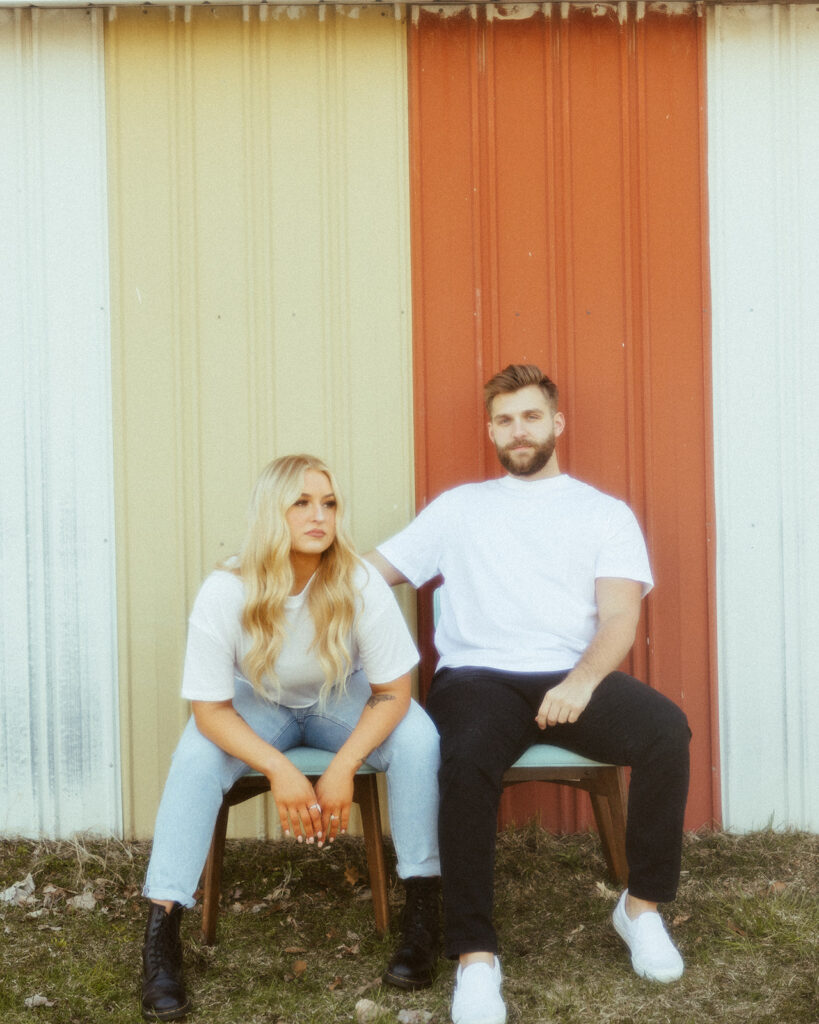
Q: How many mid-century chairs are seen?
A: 2